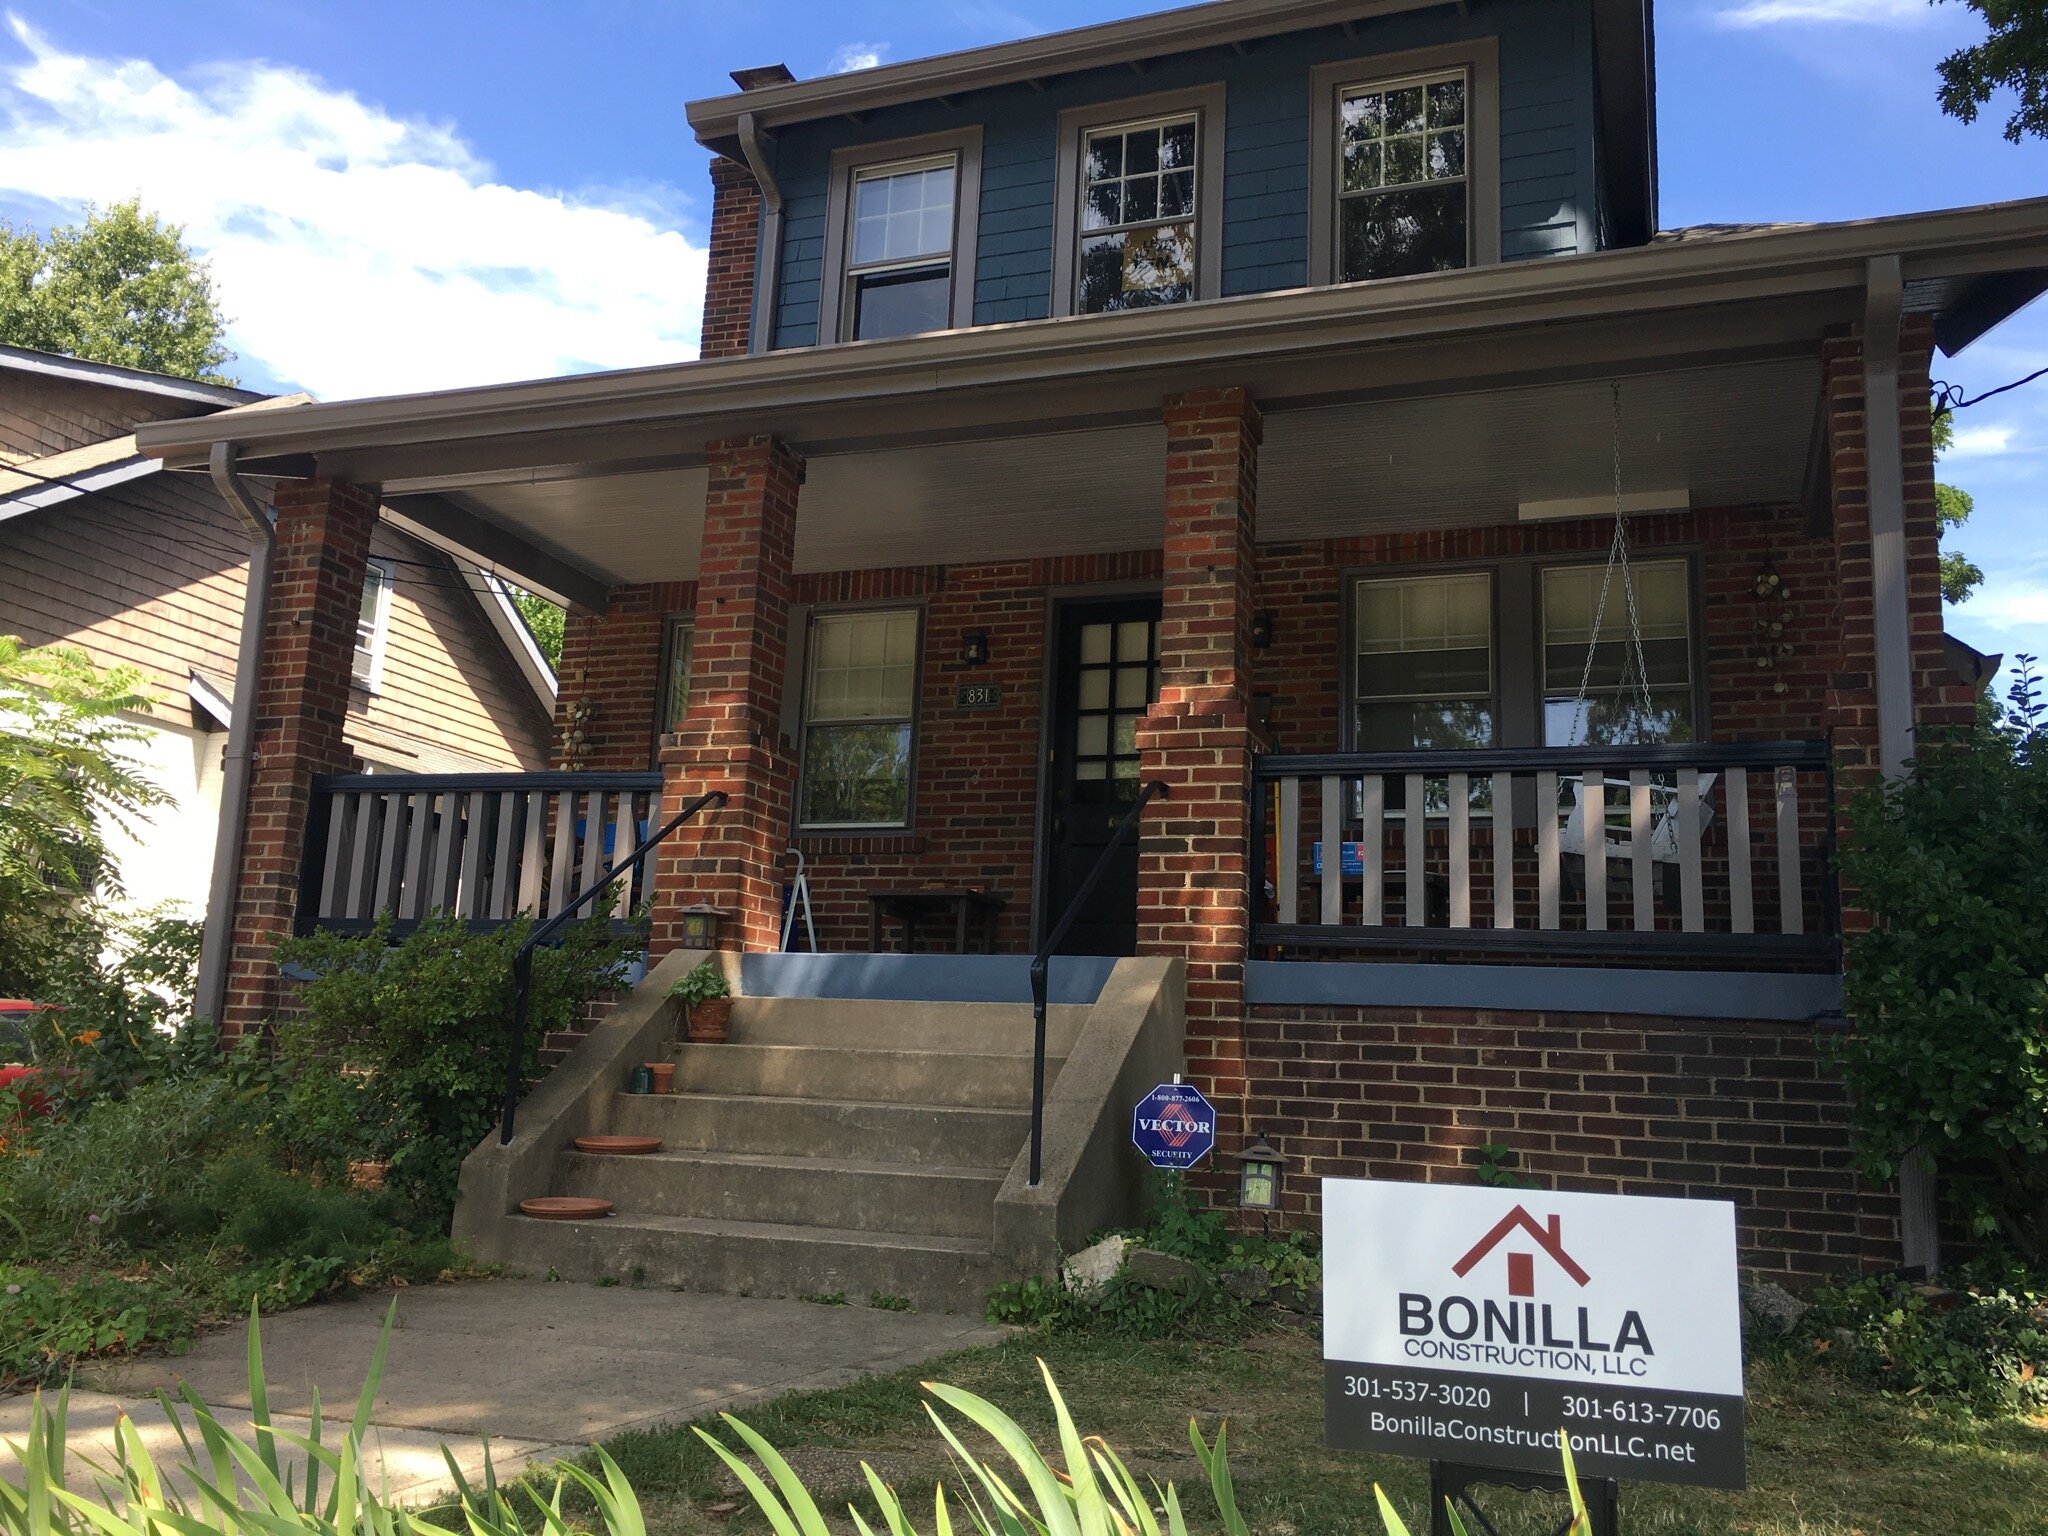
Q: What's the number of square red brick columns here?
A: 4